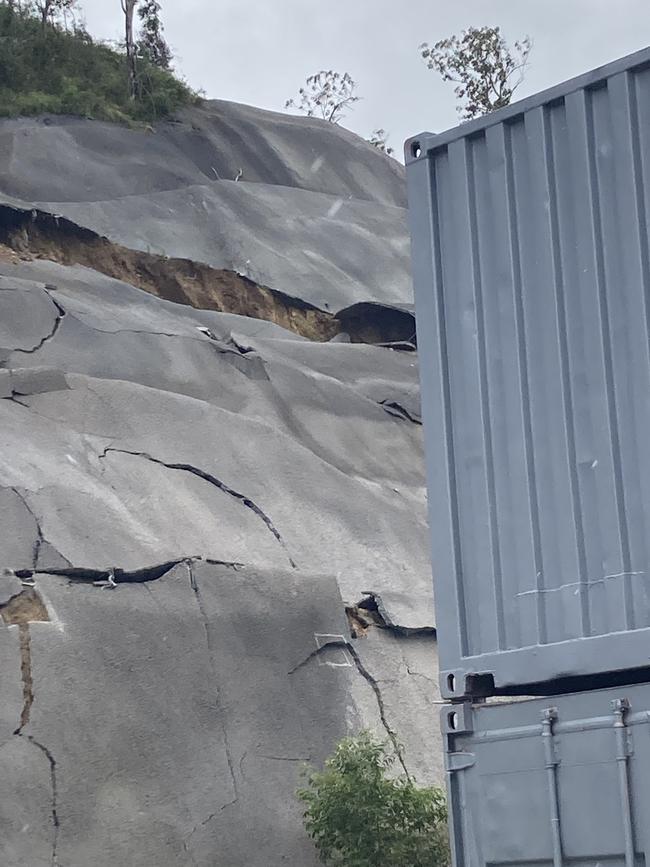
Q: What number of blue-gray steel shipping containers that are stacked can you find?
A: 2